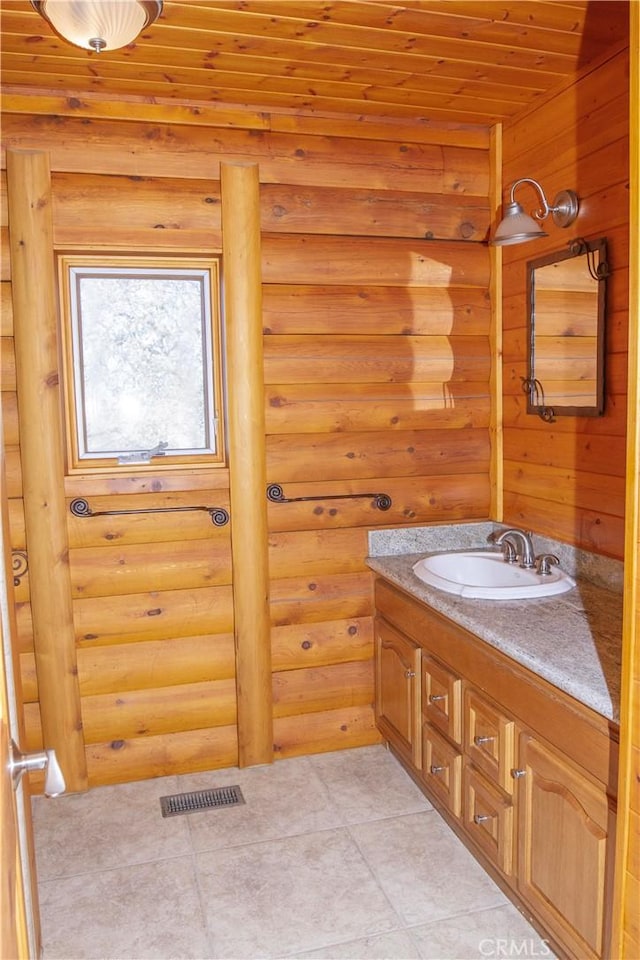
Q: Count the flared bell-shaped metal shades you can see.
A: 1